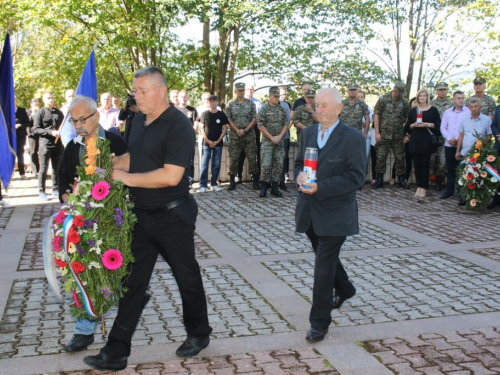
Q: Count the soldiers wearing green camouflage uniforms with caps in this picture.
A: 7